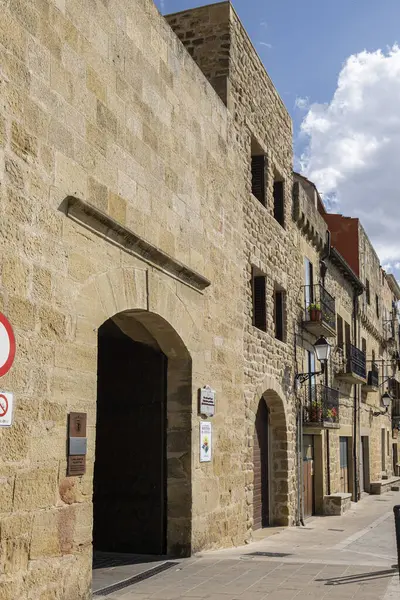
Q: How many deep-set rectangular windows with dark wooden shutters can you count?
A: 4